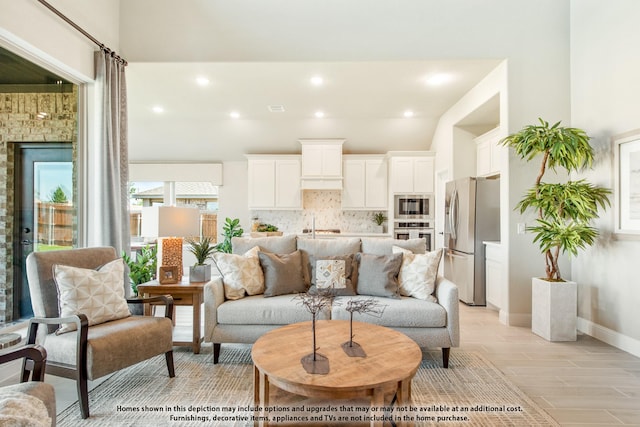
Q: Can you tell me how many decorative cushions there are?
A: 6